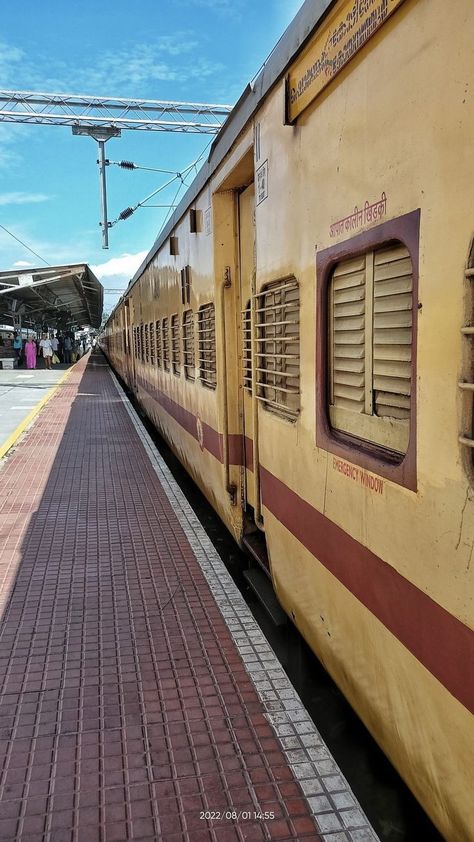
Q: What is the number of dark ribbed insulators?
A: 2